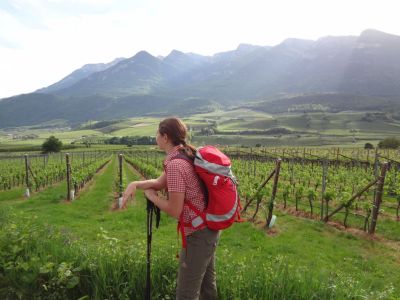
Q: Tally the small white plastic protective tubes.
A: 4